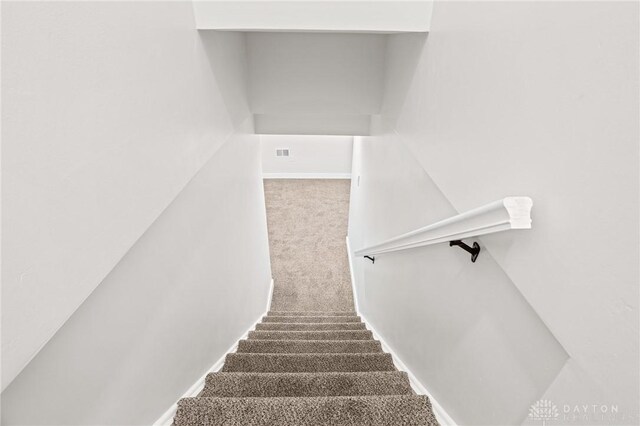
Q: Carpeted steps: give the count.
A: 8